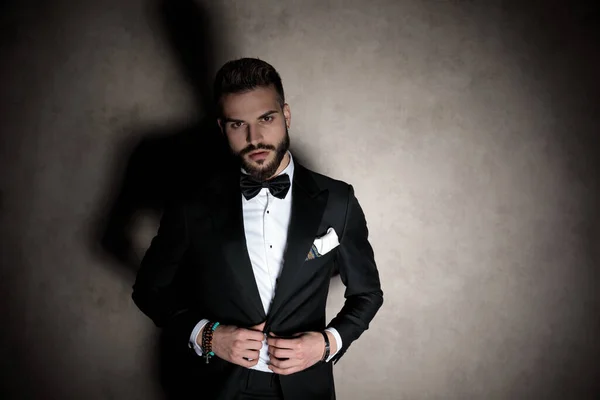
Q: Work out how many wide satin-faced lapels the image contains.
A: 2